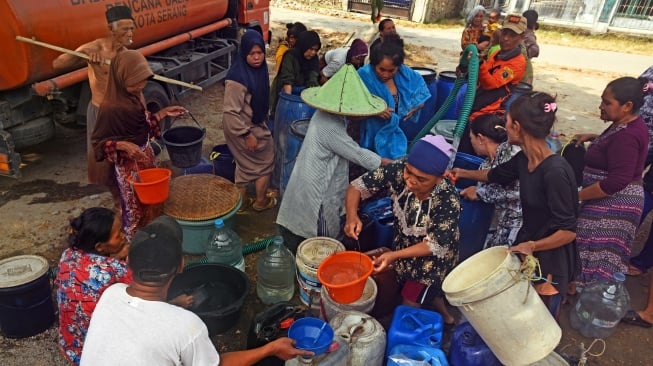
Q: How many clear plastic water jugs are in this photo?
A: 3